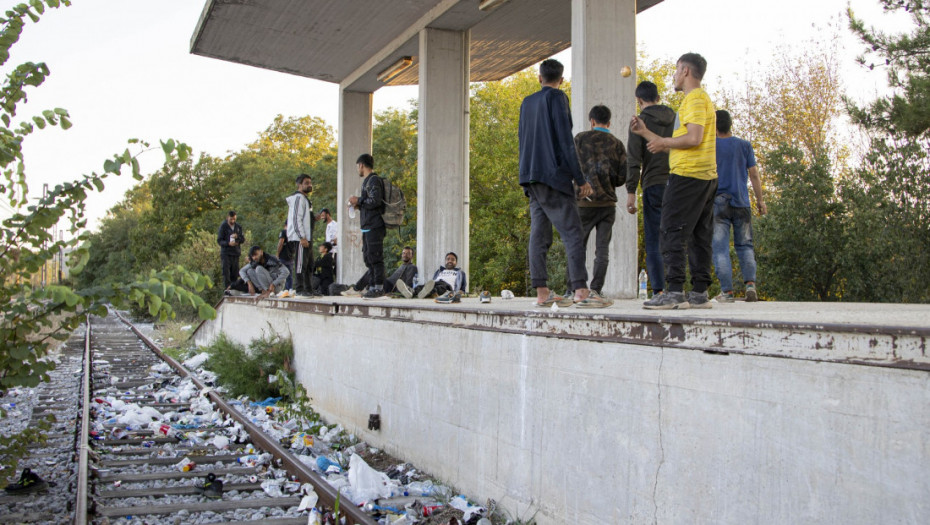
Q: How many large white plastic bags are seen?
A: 1